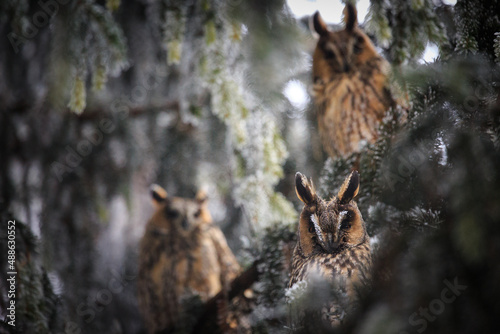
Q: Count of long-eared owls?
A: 3